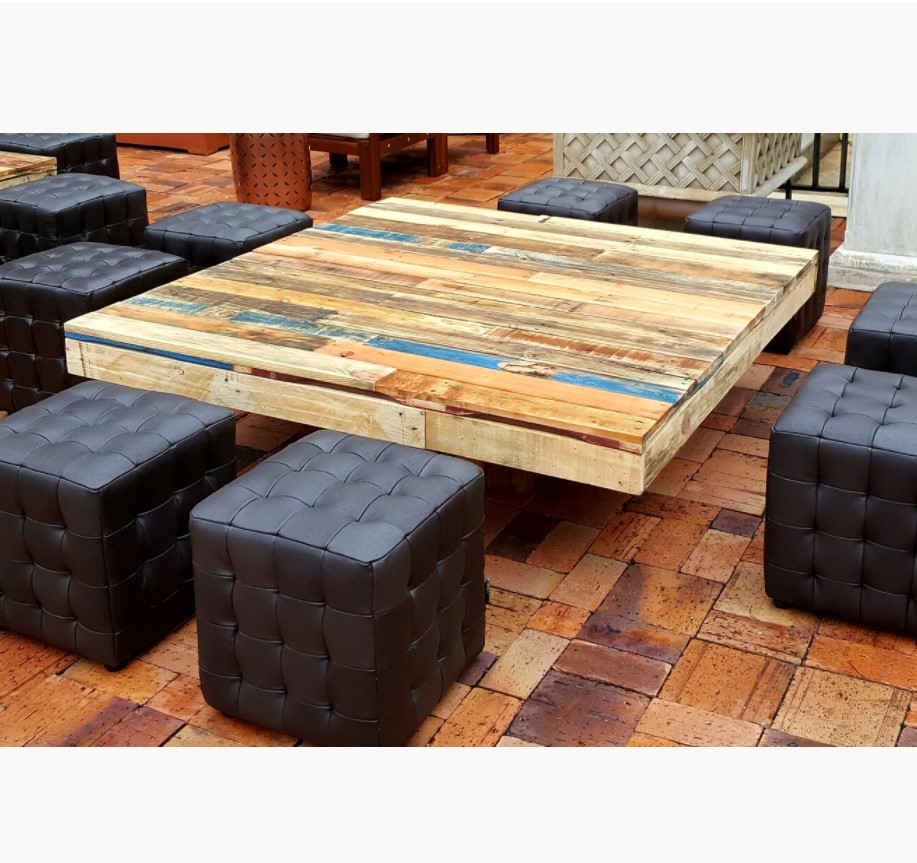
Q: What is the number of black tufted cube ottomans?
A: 10